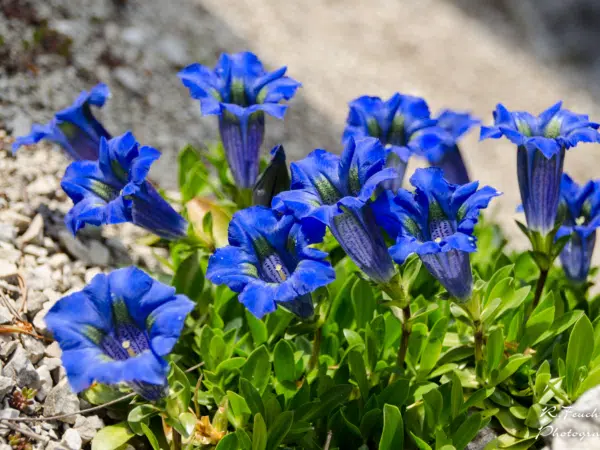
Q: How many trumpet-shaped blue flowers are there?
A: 11